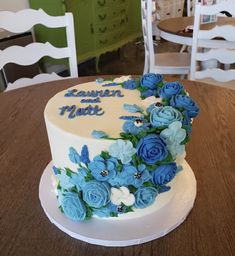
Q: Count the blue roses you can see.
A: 9